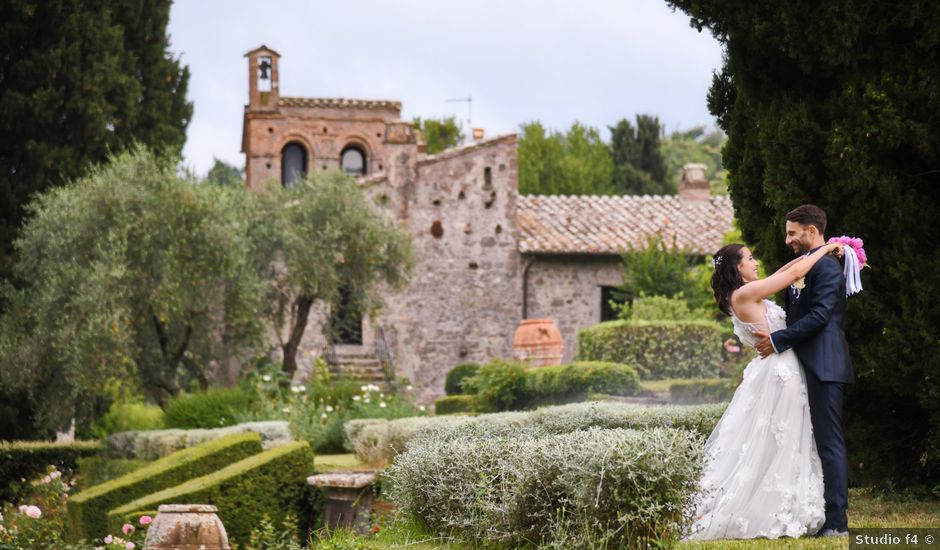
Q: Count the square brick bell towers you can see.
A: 1